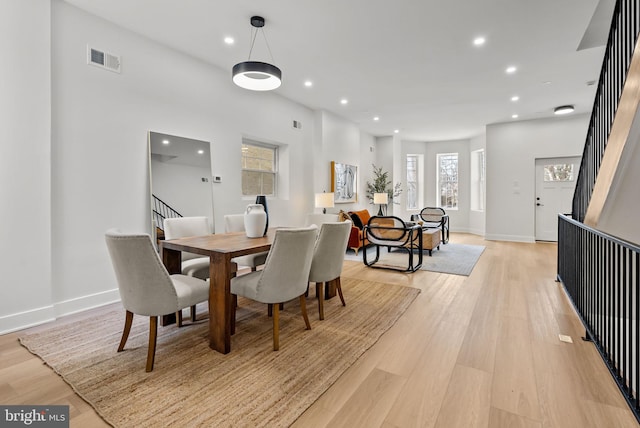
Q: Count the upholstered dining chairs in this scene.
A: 6